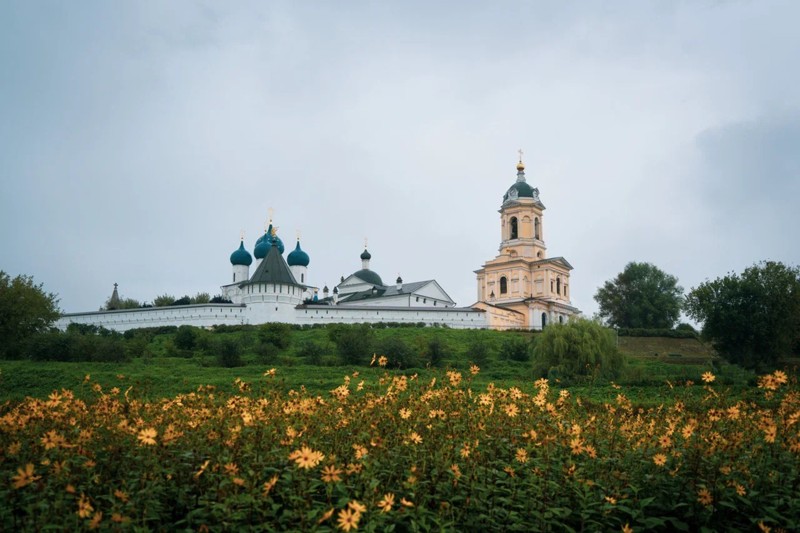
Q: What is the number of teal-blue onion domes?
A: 4